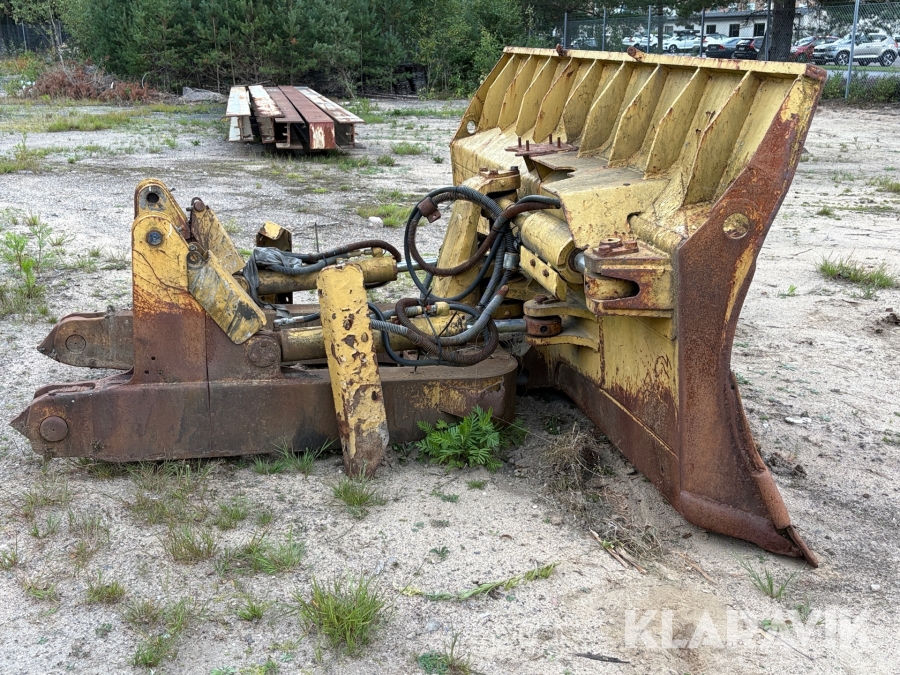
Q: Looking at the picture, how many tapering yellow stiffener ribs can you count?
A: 9